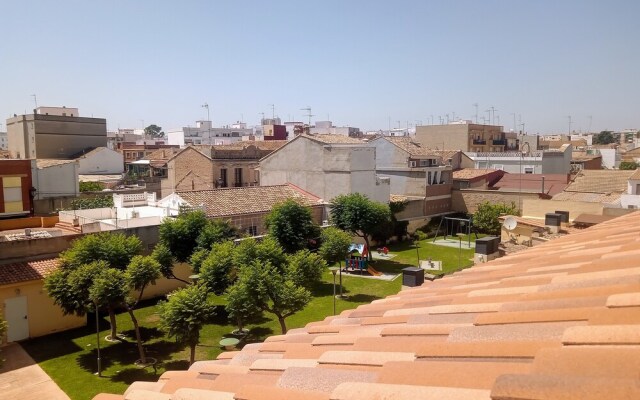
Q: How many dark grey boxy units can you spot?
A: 4